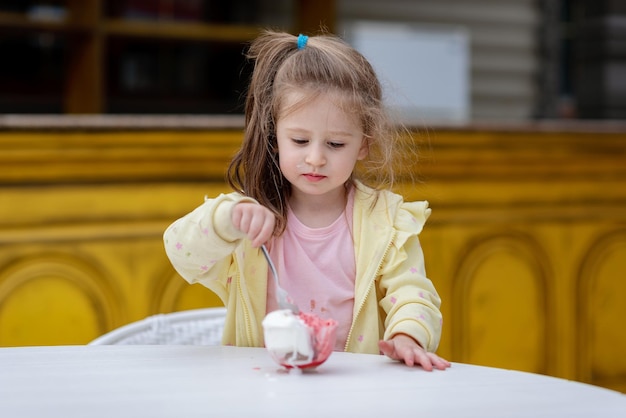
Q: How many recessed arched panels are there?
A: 4